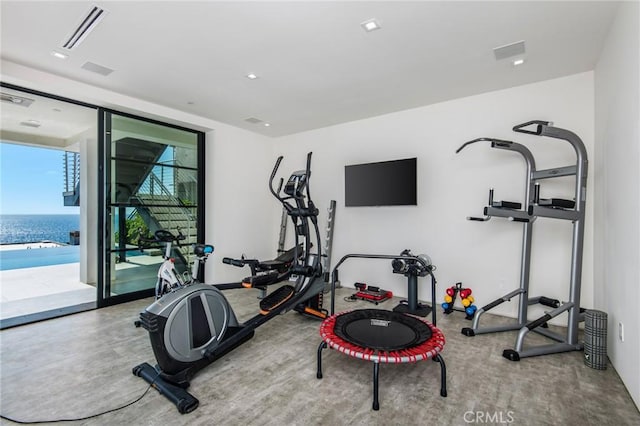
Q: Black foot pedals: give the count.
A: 2